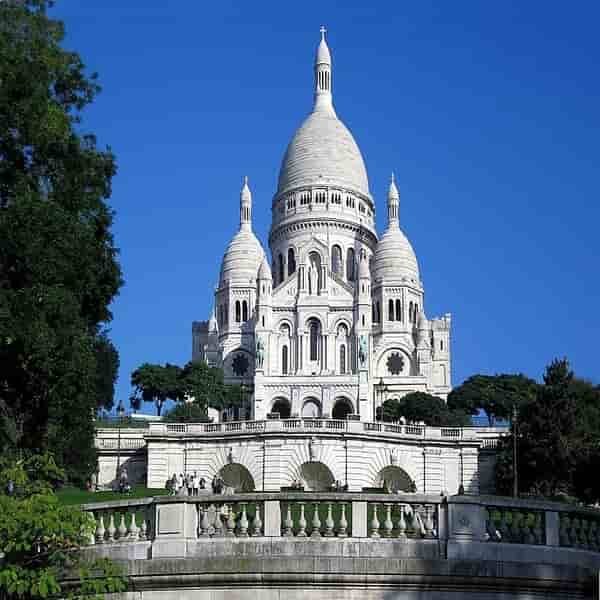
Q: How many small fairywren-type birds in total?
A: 0